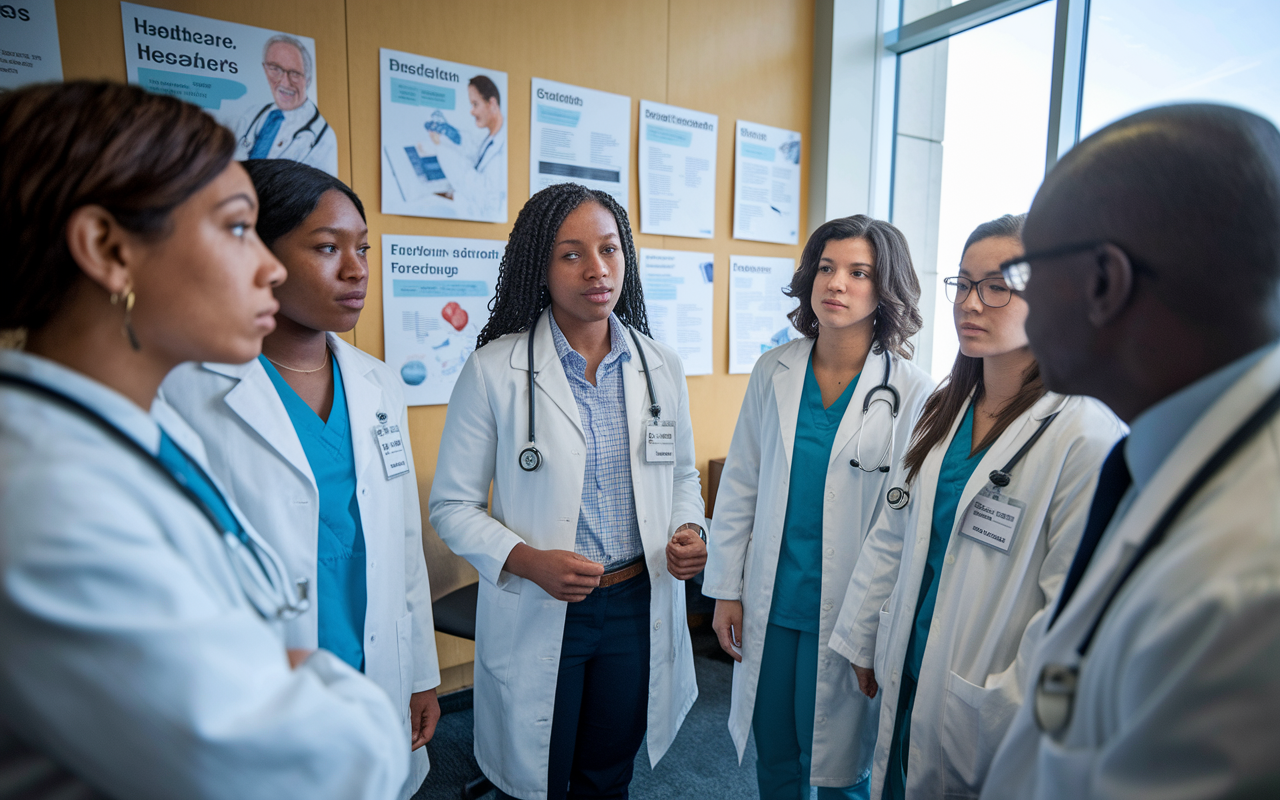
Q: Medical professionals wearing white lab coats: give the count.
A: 6